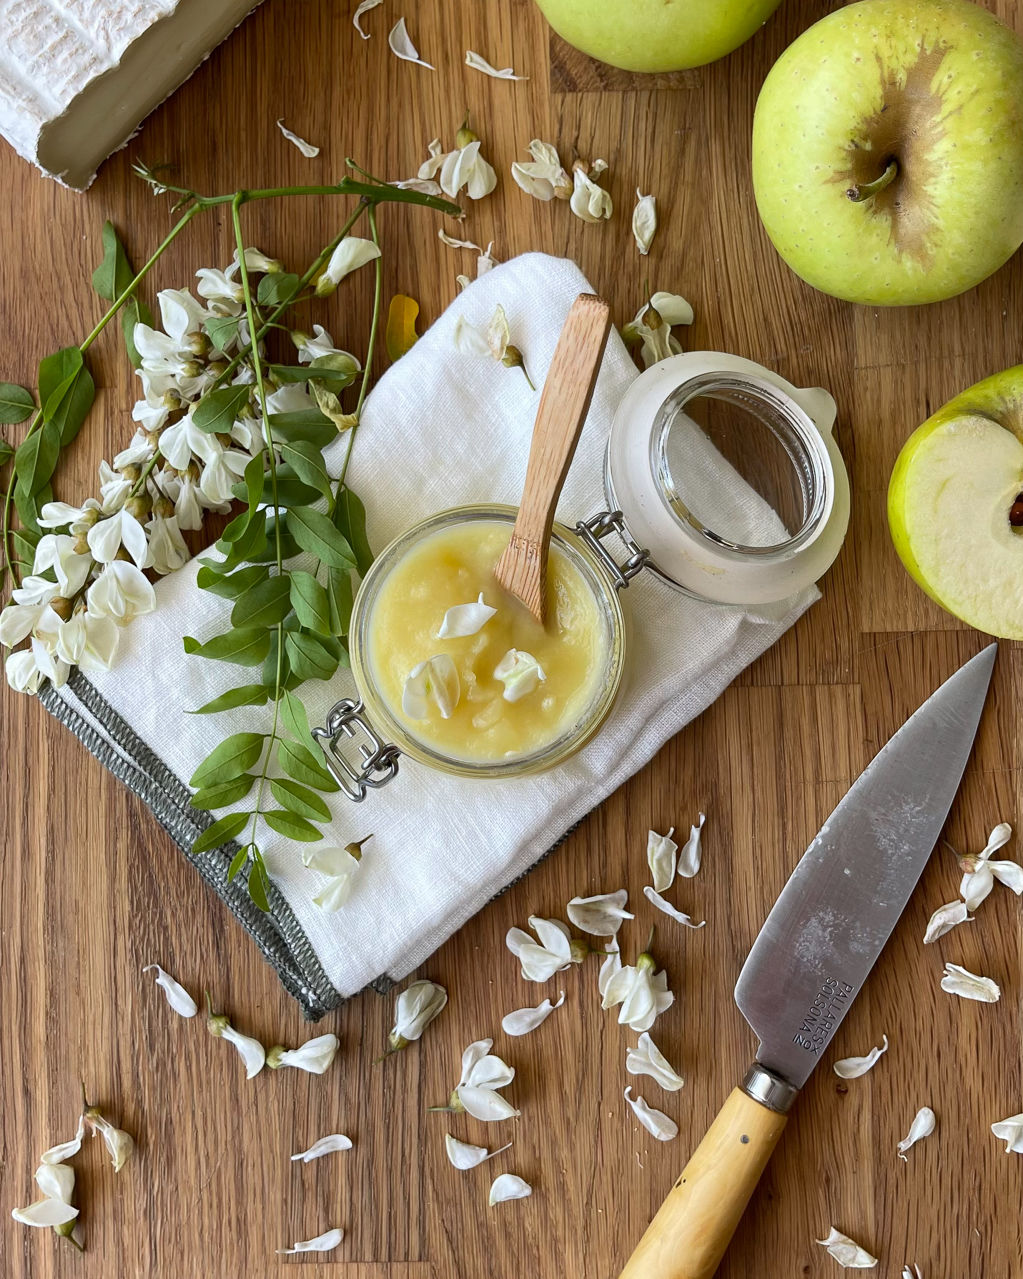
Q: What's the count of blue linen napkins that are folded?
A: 0